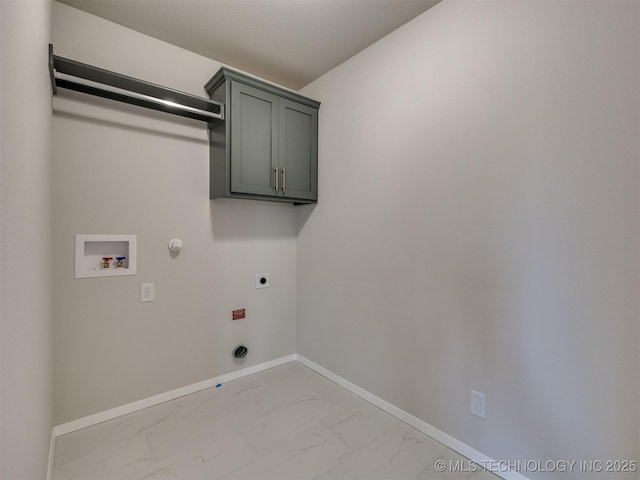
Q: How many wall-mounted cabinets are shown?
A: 1